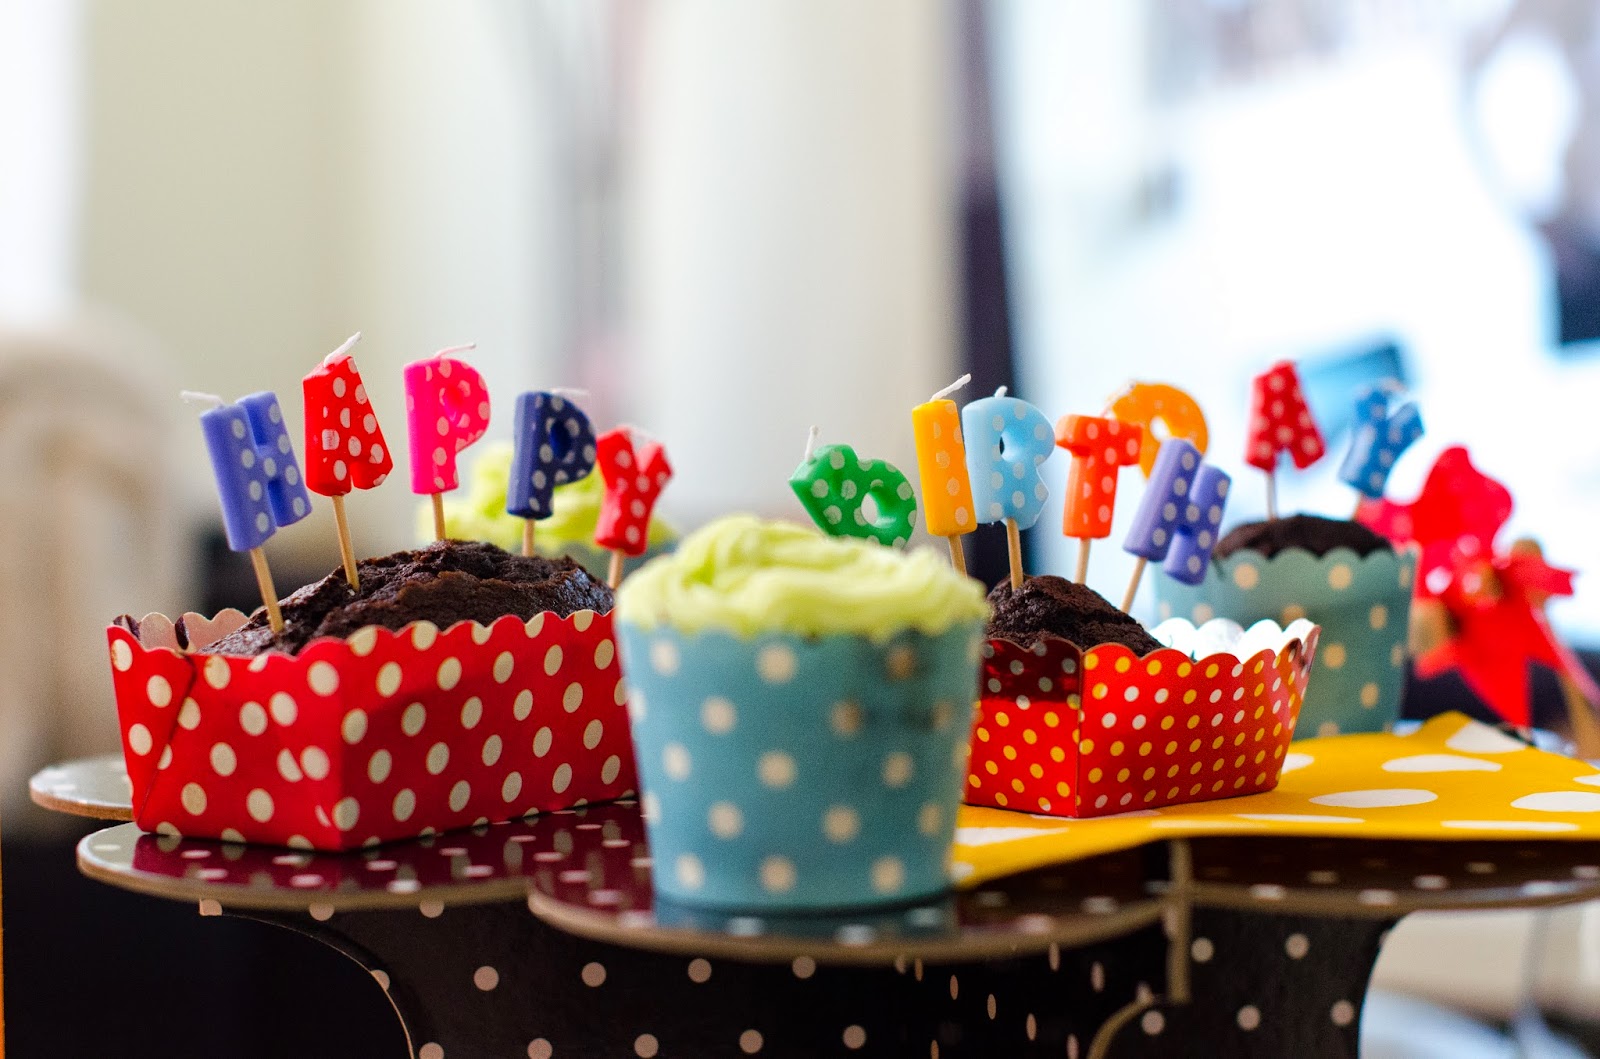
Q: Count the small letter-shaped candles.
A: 13